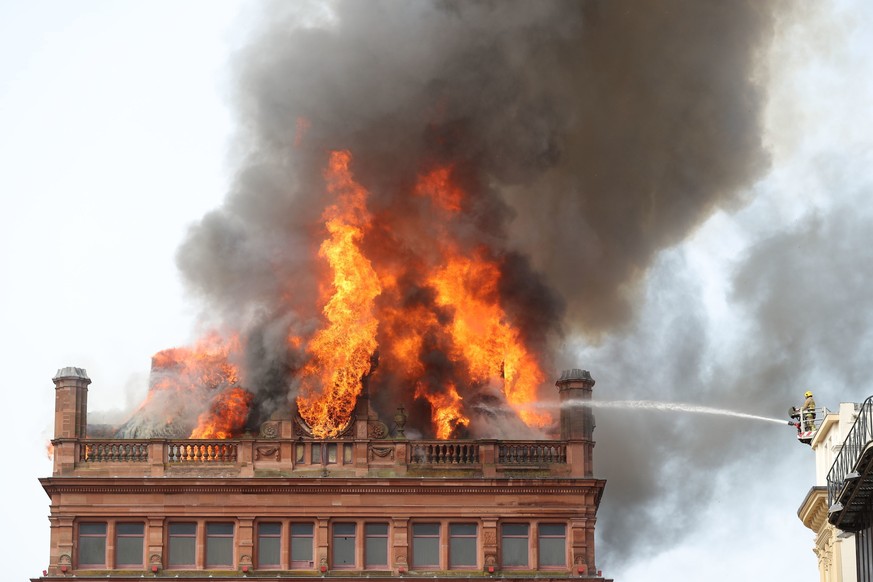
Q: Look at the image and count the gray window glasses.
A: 12